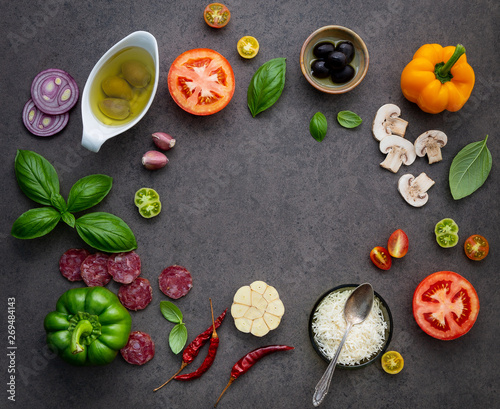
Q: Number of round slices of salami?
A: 6